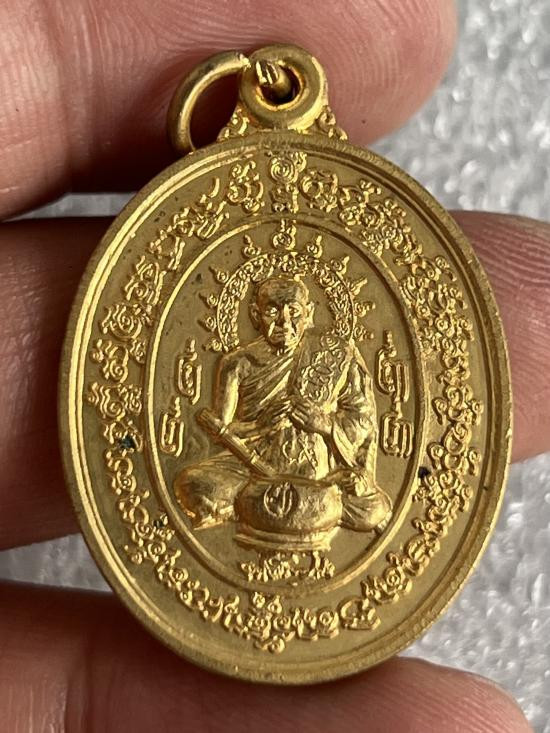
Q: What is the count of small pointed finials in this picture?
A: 11